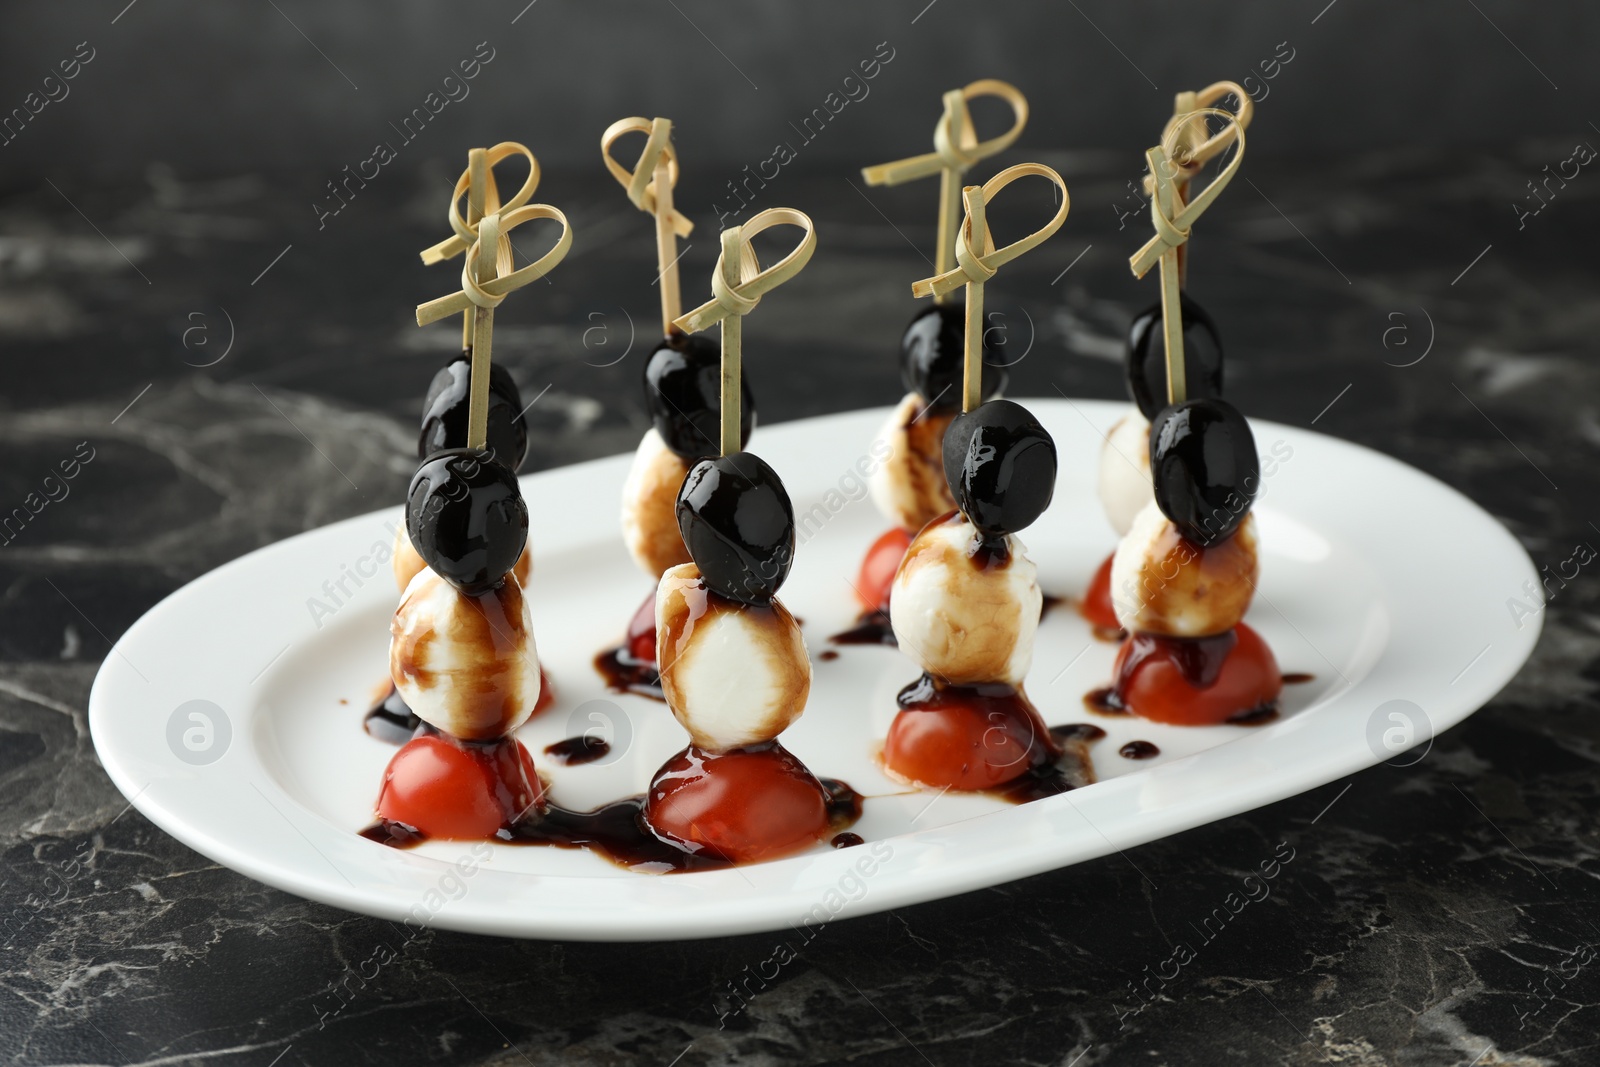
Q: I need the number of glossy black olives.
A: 8